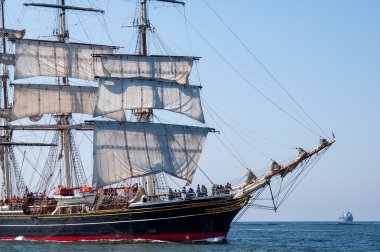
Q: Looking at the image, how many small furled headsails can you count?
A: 4